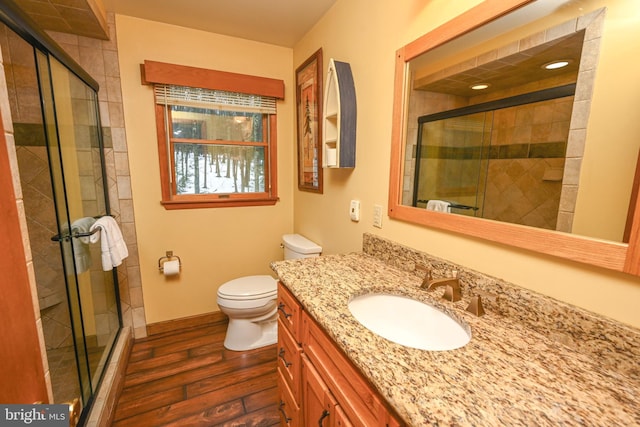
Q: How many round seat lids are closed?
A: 1